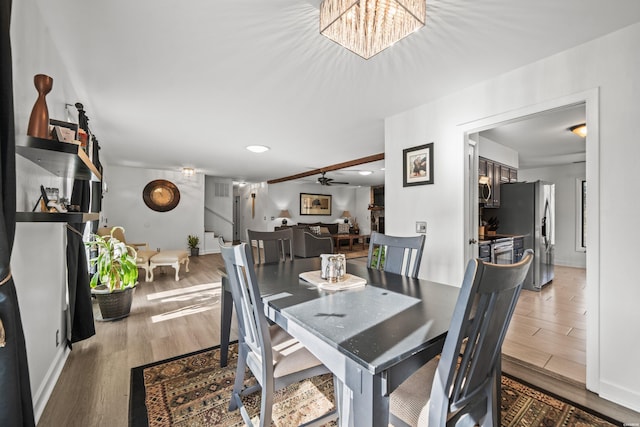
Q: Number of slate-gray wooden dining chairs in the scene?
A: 4